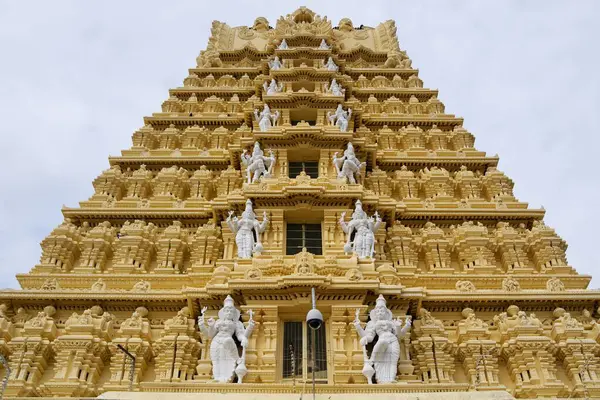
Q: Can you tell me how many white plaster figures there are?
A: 14